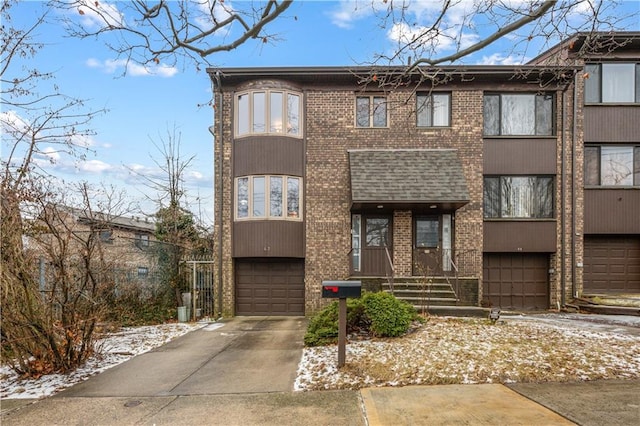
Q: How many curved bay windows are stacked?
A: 2